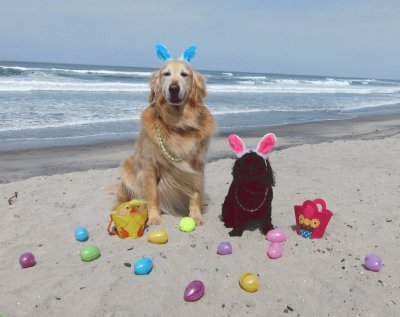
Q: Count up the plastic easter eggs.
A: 11